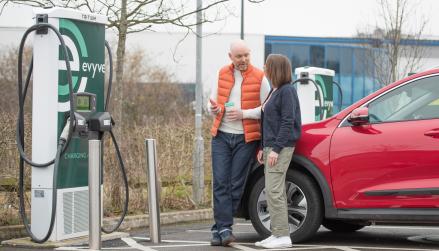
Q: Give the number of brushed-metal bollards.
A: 2